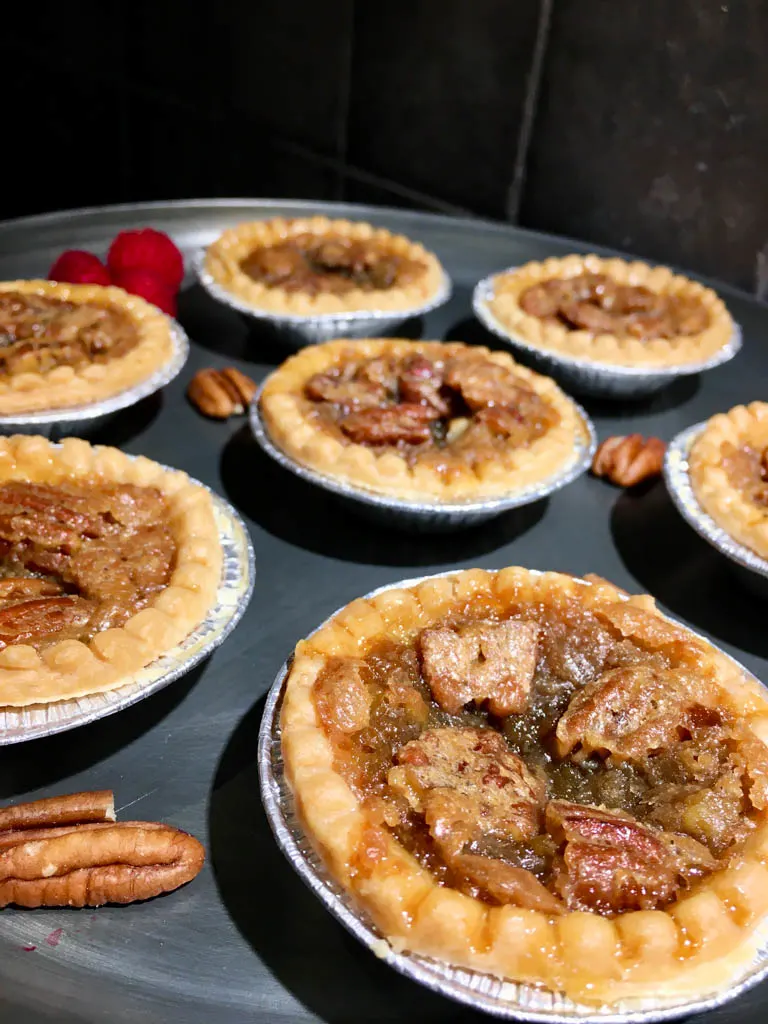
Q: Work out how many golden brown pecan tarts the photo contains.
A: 7